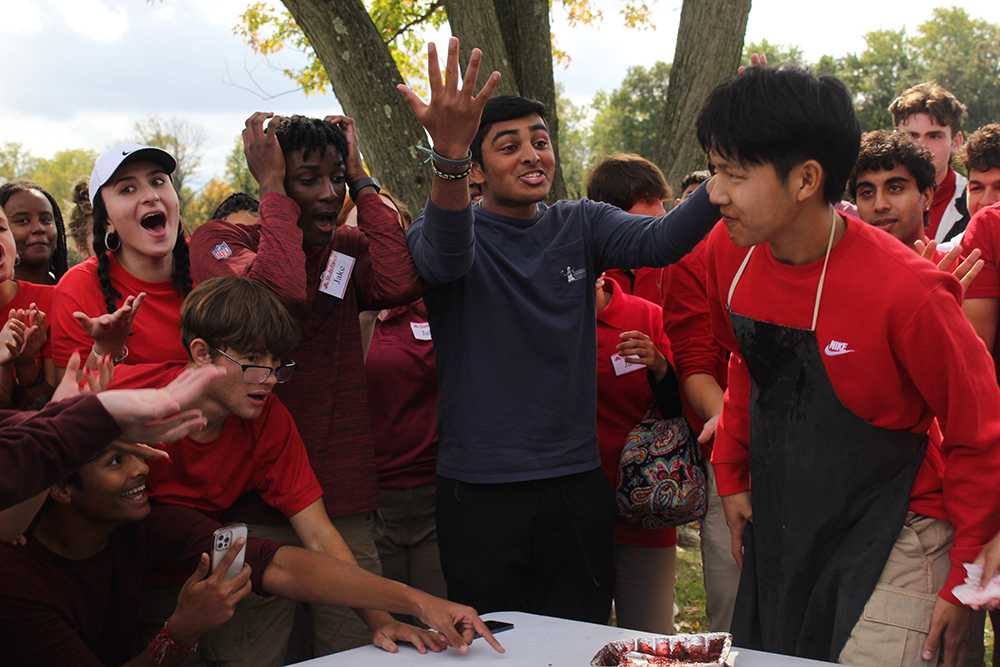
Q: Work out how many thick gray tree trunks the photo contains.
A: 4